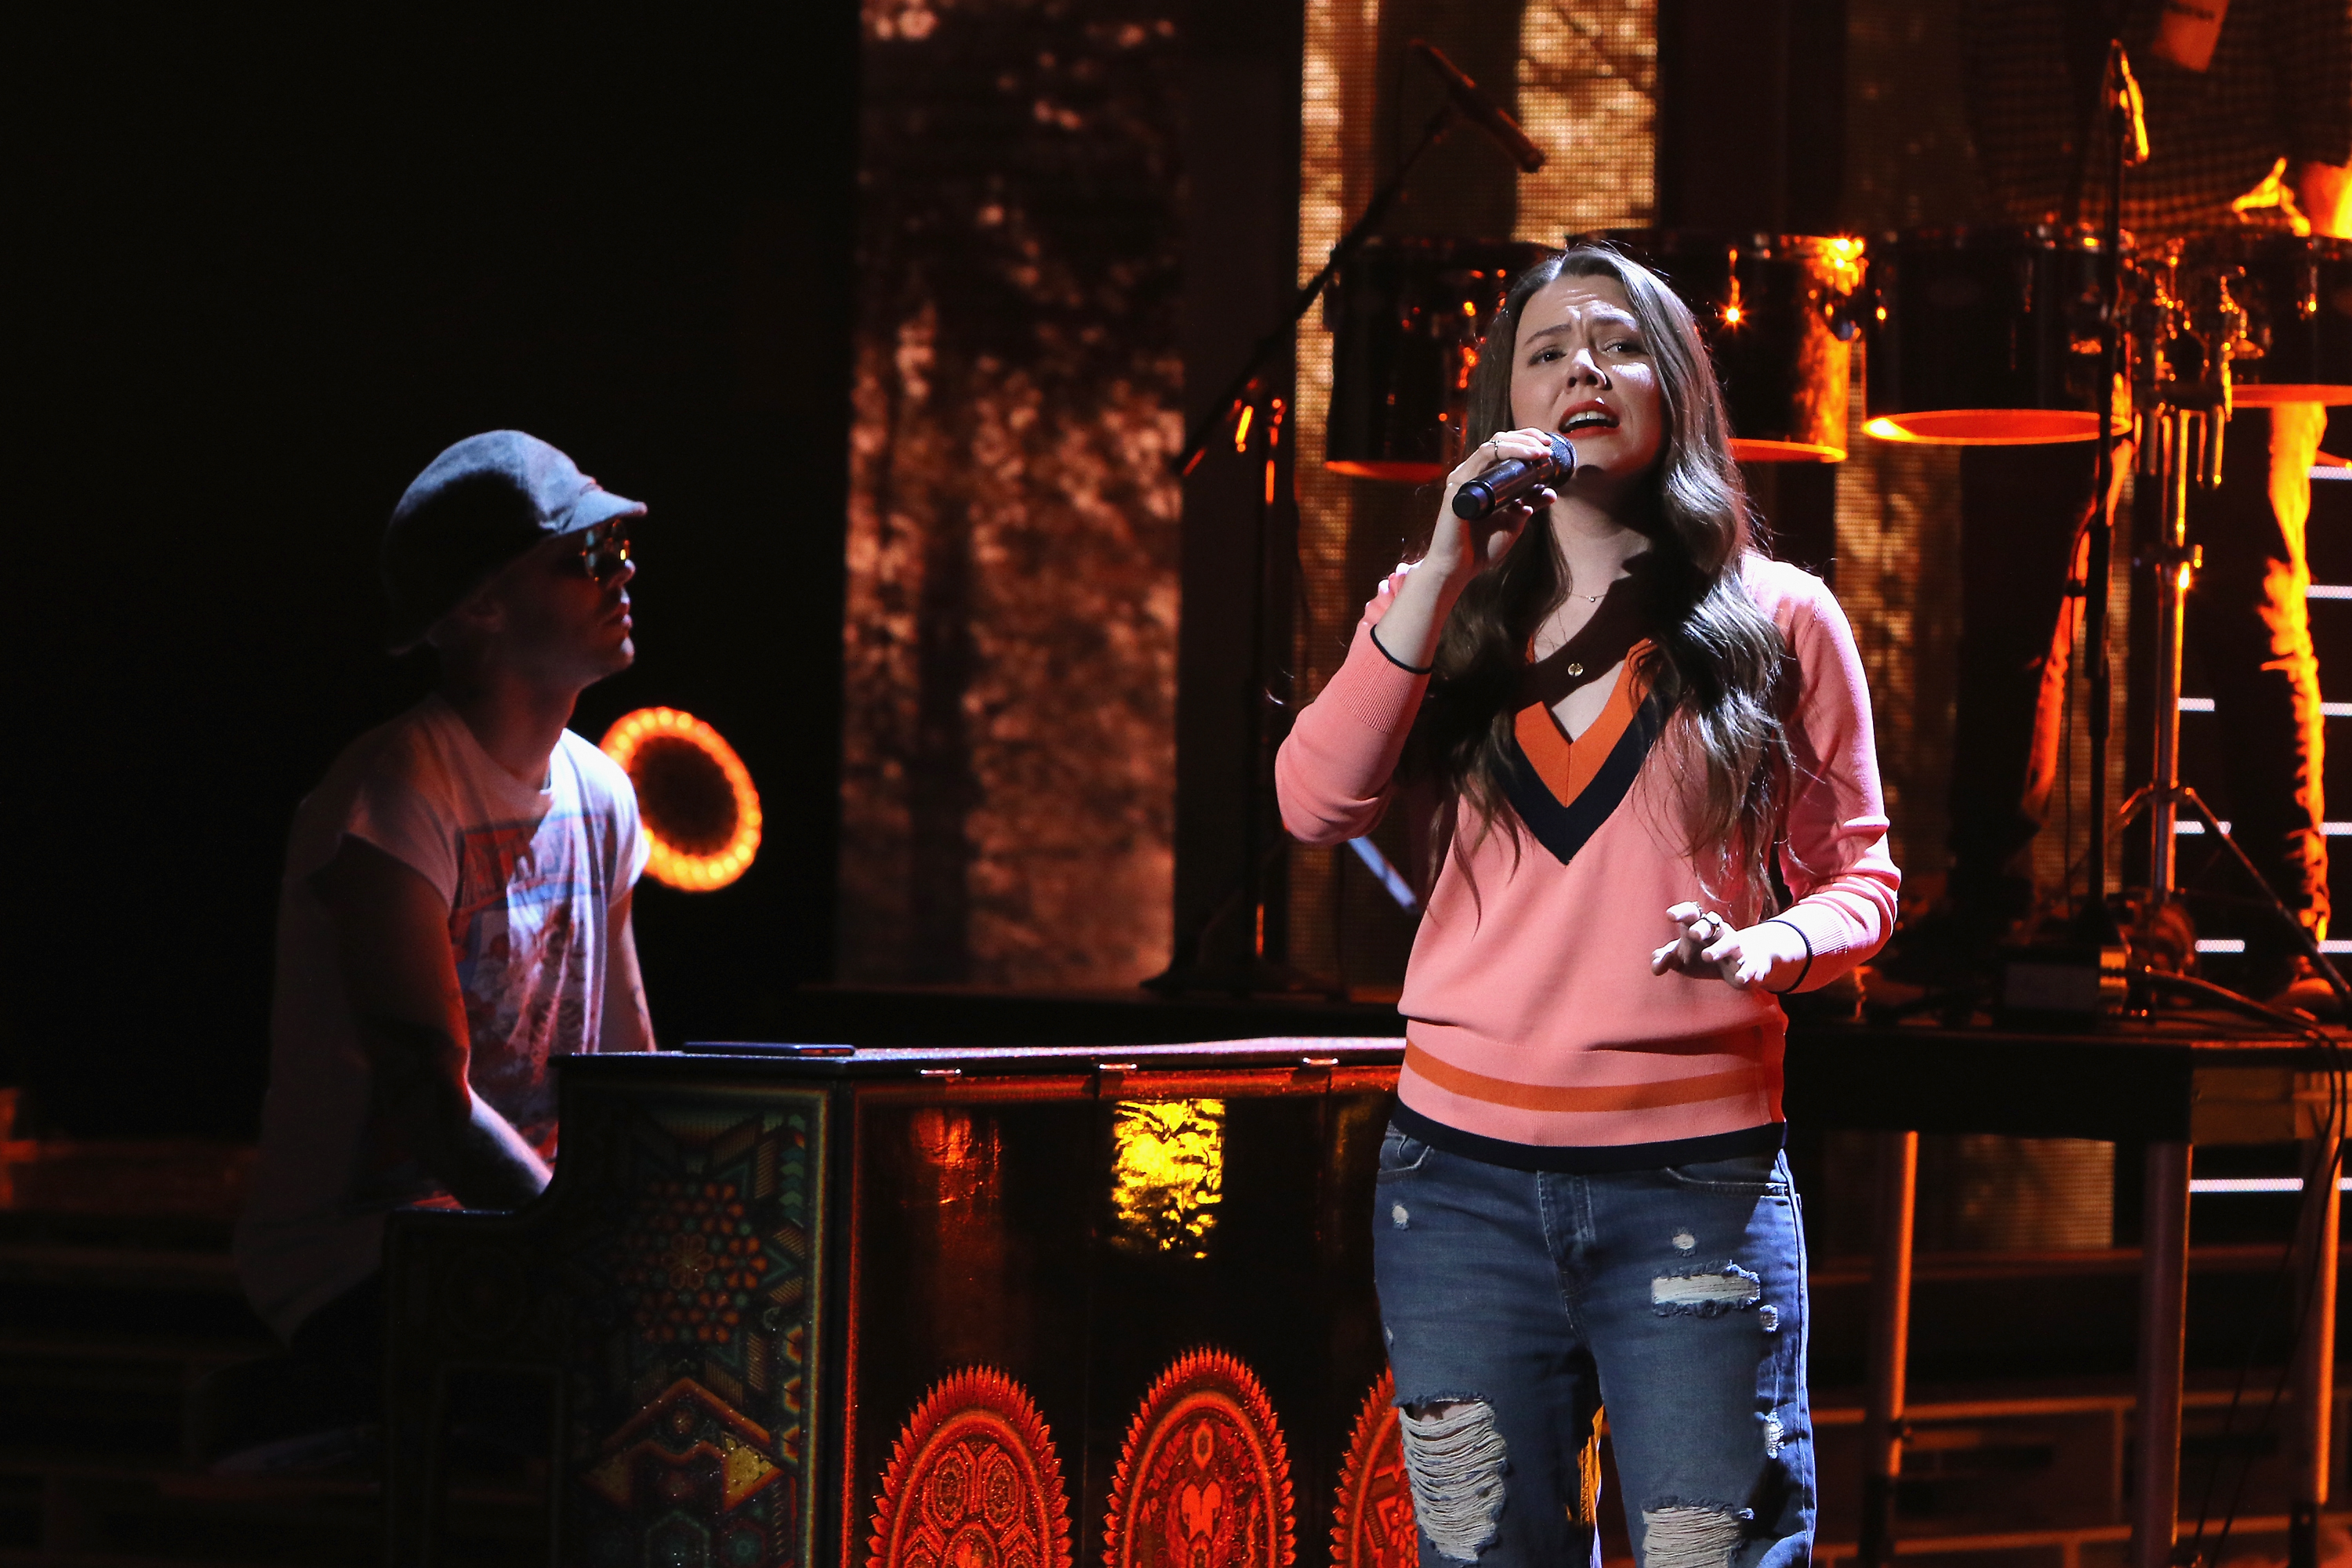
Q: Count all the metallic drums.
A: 4